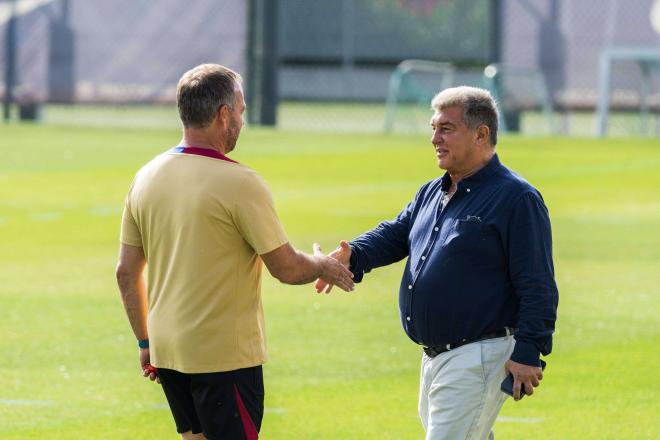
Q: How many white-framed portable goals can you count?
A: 3